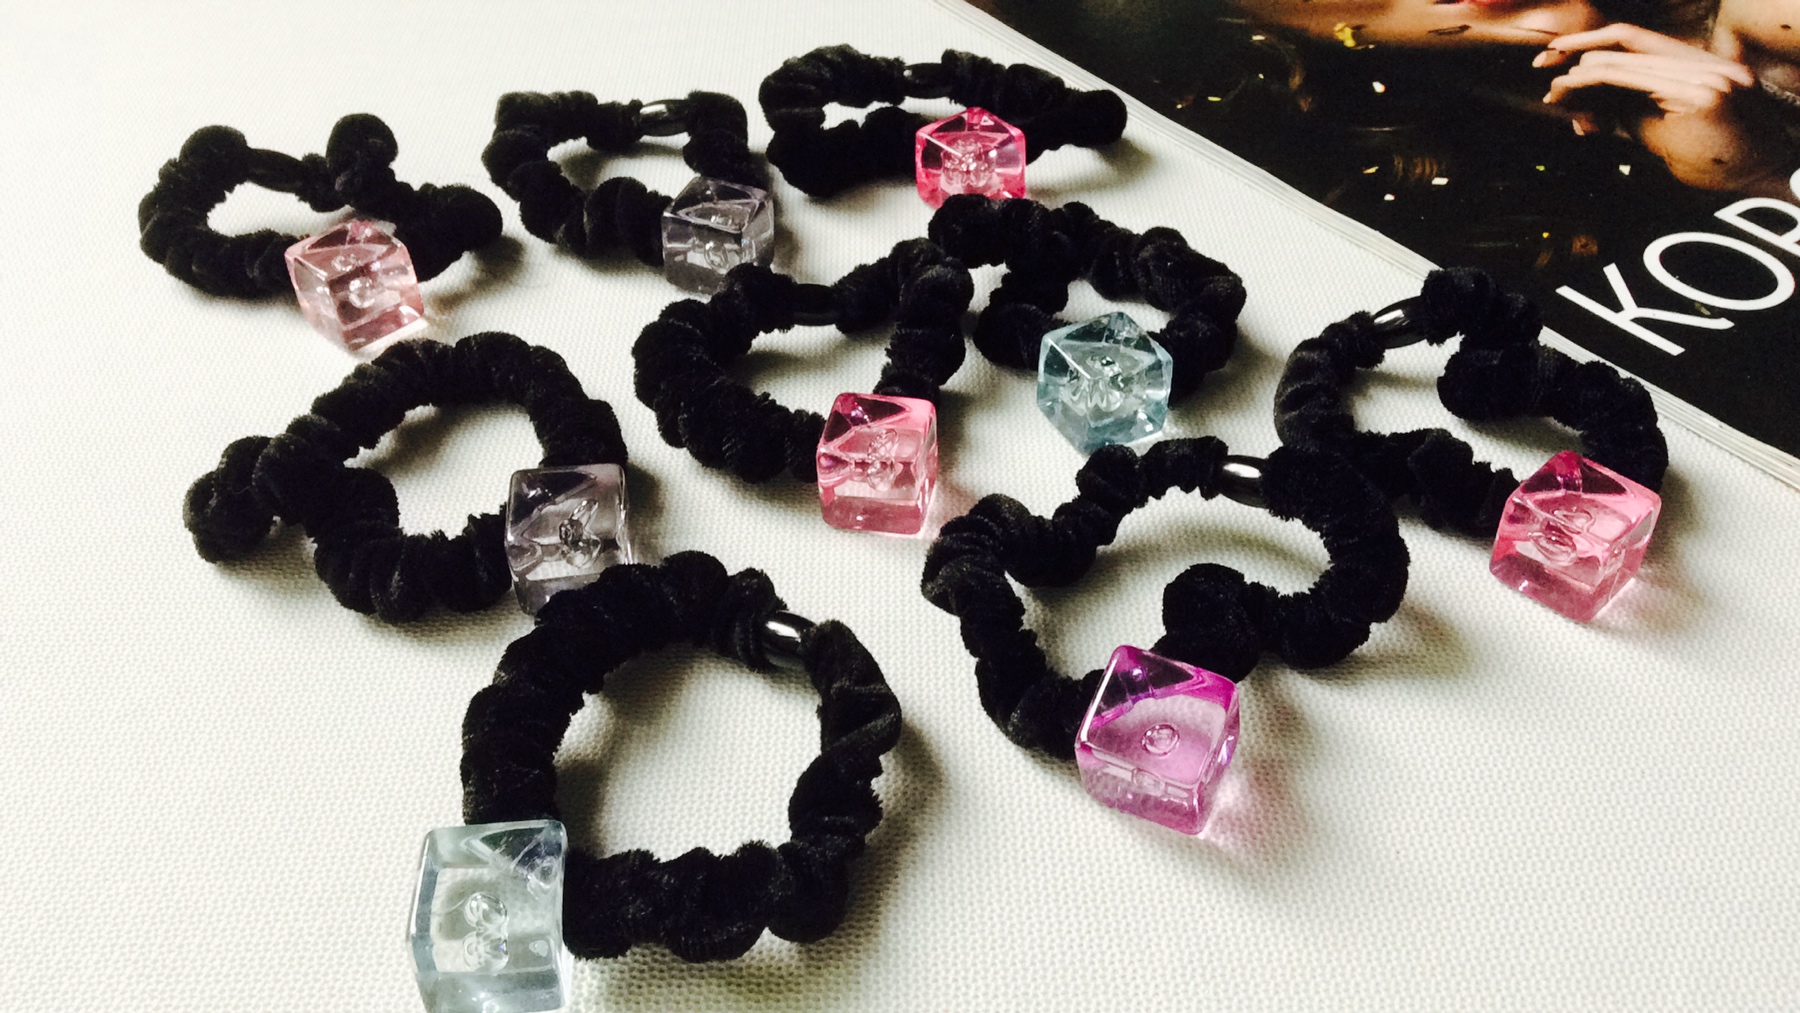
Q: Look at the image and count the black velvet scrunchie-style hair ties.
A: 9